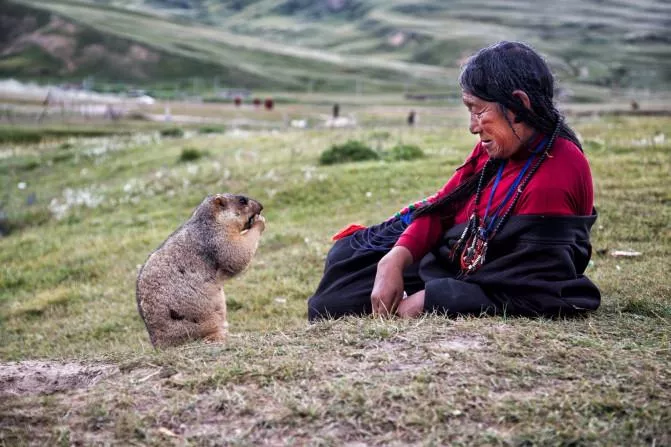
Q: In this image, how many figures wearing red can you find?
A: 4